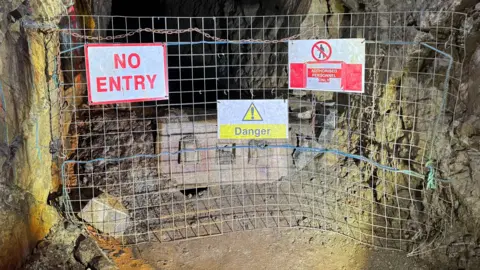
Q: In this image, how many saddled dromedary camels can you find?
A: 0